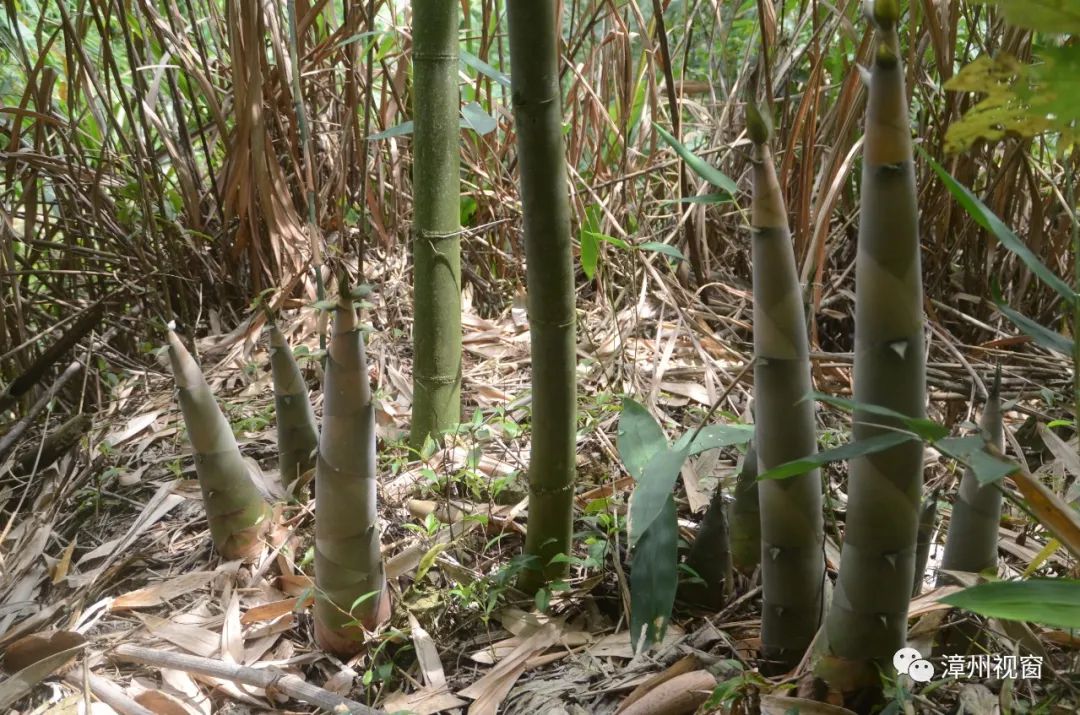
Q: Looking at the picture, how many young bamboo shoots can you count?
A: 9